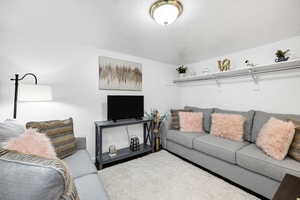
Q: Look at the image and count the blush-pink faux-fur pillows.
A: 4